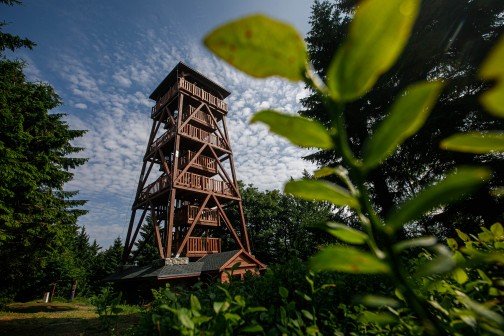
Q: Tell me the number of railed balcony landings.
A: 7